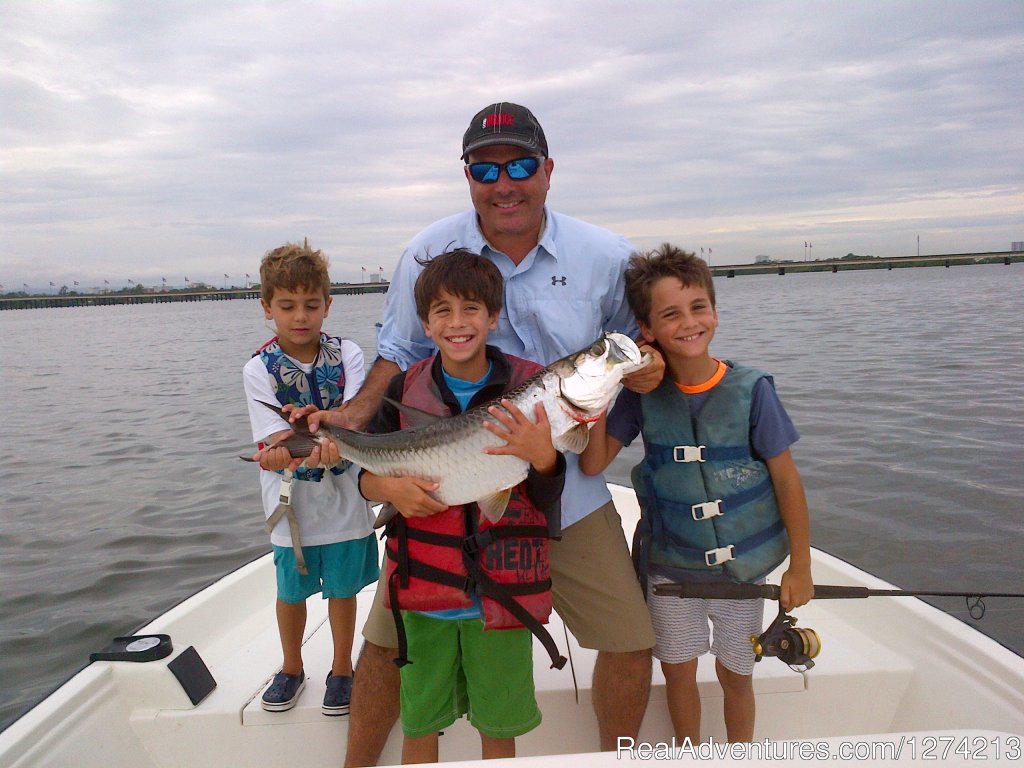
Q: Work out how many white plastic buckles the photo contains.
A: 4